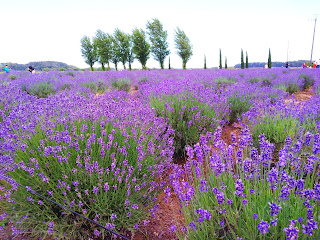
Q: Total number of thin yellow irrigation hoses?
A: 0